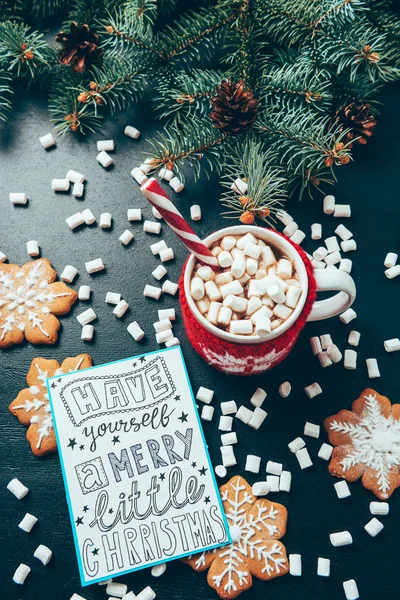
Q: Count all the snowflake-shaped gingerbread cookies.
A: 4